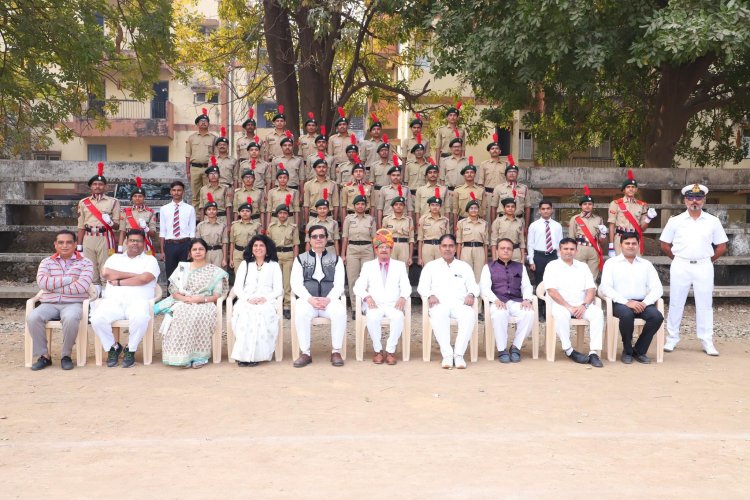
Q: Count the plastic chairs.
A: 10